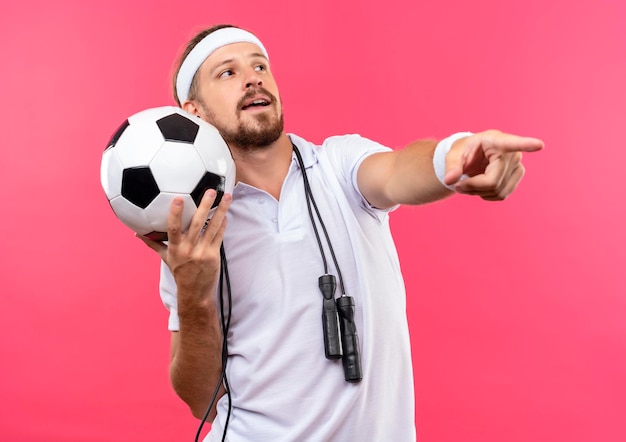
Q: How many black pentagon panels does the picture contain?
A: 5